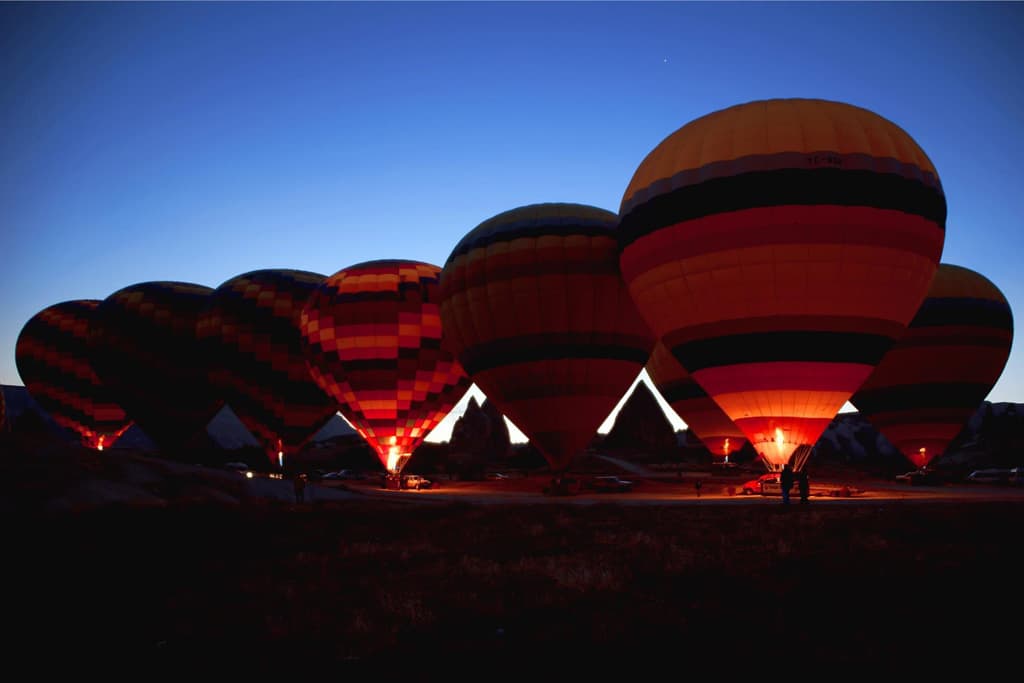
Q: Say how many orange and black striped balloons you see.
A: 4